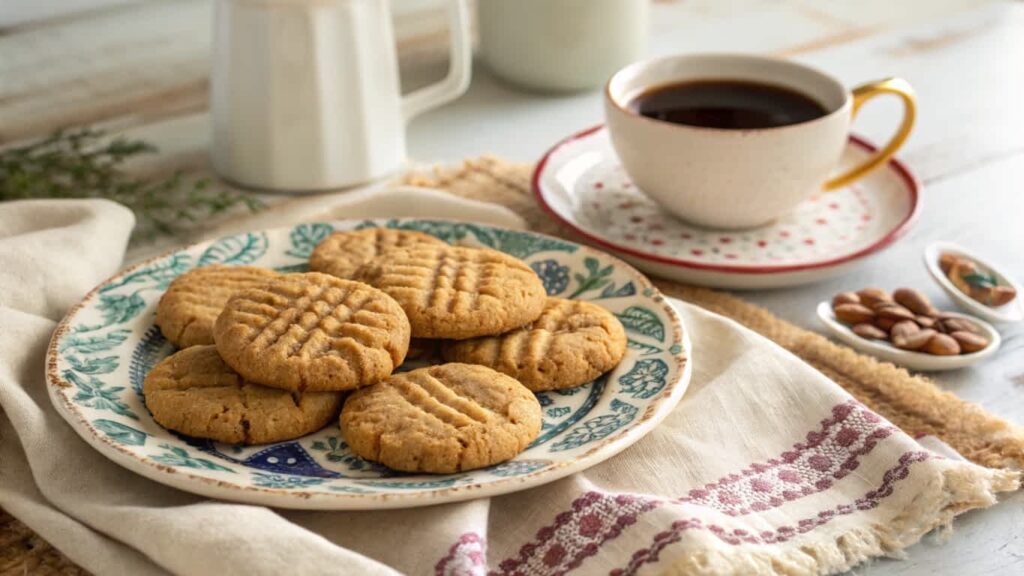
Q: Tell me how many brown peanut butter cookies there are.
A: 7